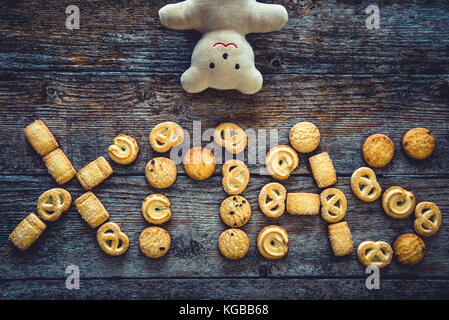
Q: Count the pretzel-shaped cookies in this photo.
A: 10